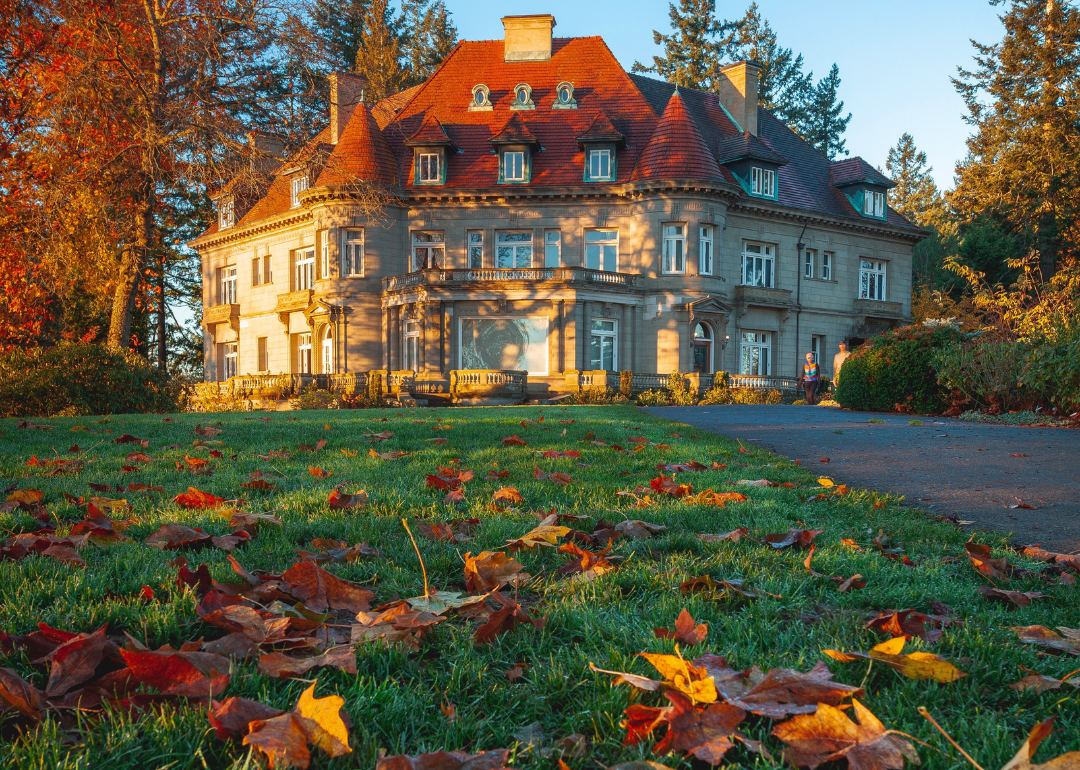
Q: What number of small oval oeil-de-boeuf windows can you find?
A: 3